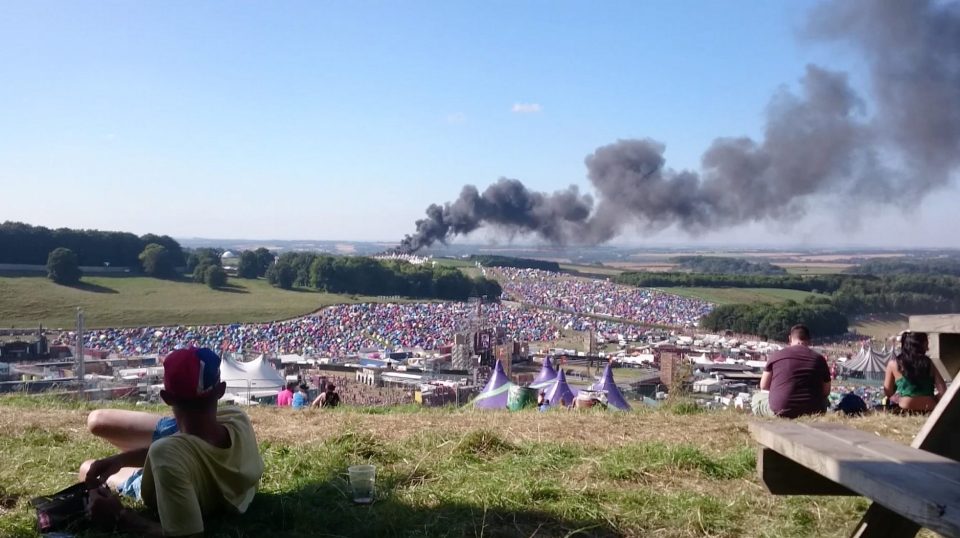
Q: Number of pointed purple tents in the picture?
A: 4